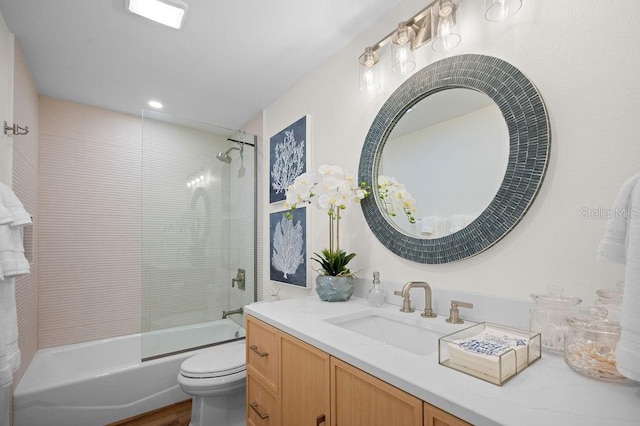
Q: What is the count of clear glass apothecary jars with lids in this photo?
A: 3